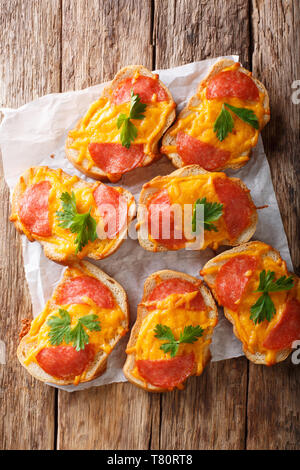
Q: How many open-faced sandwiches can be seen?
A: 7